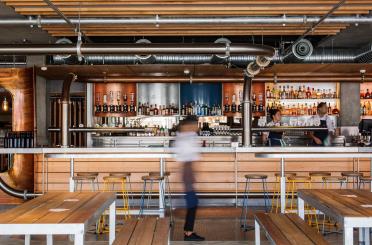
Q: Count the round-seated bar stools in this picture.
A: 13